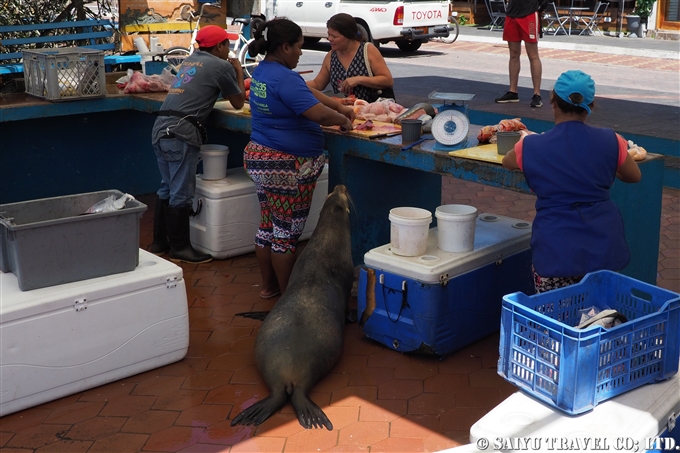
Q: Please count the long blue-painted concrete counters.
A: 1